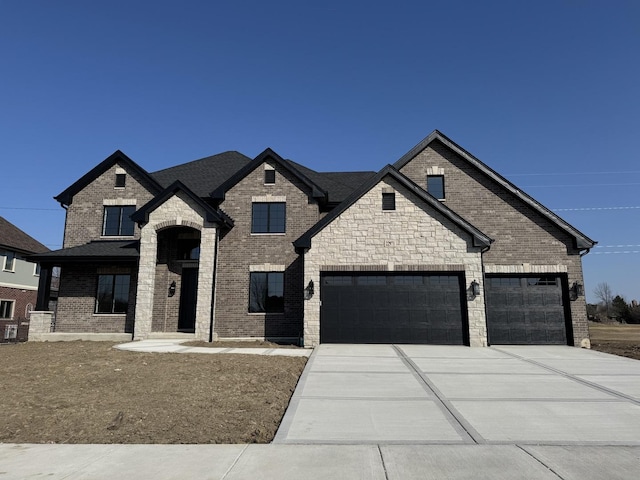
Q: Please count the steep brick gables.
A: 3